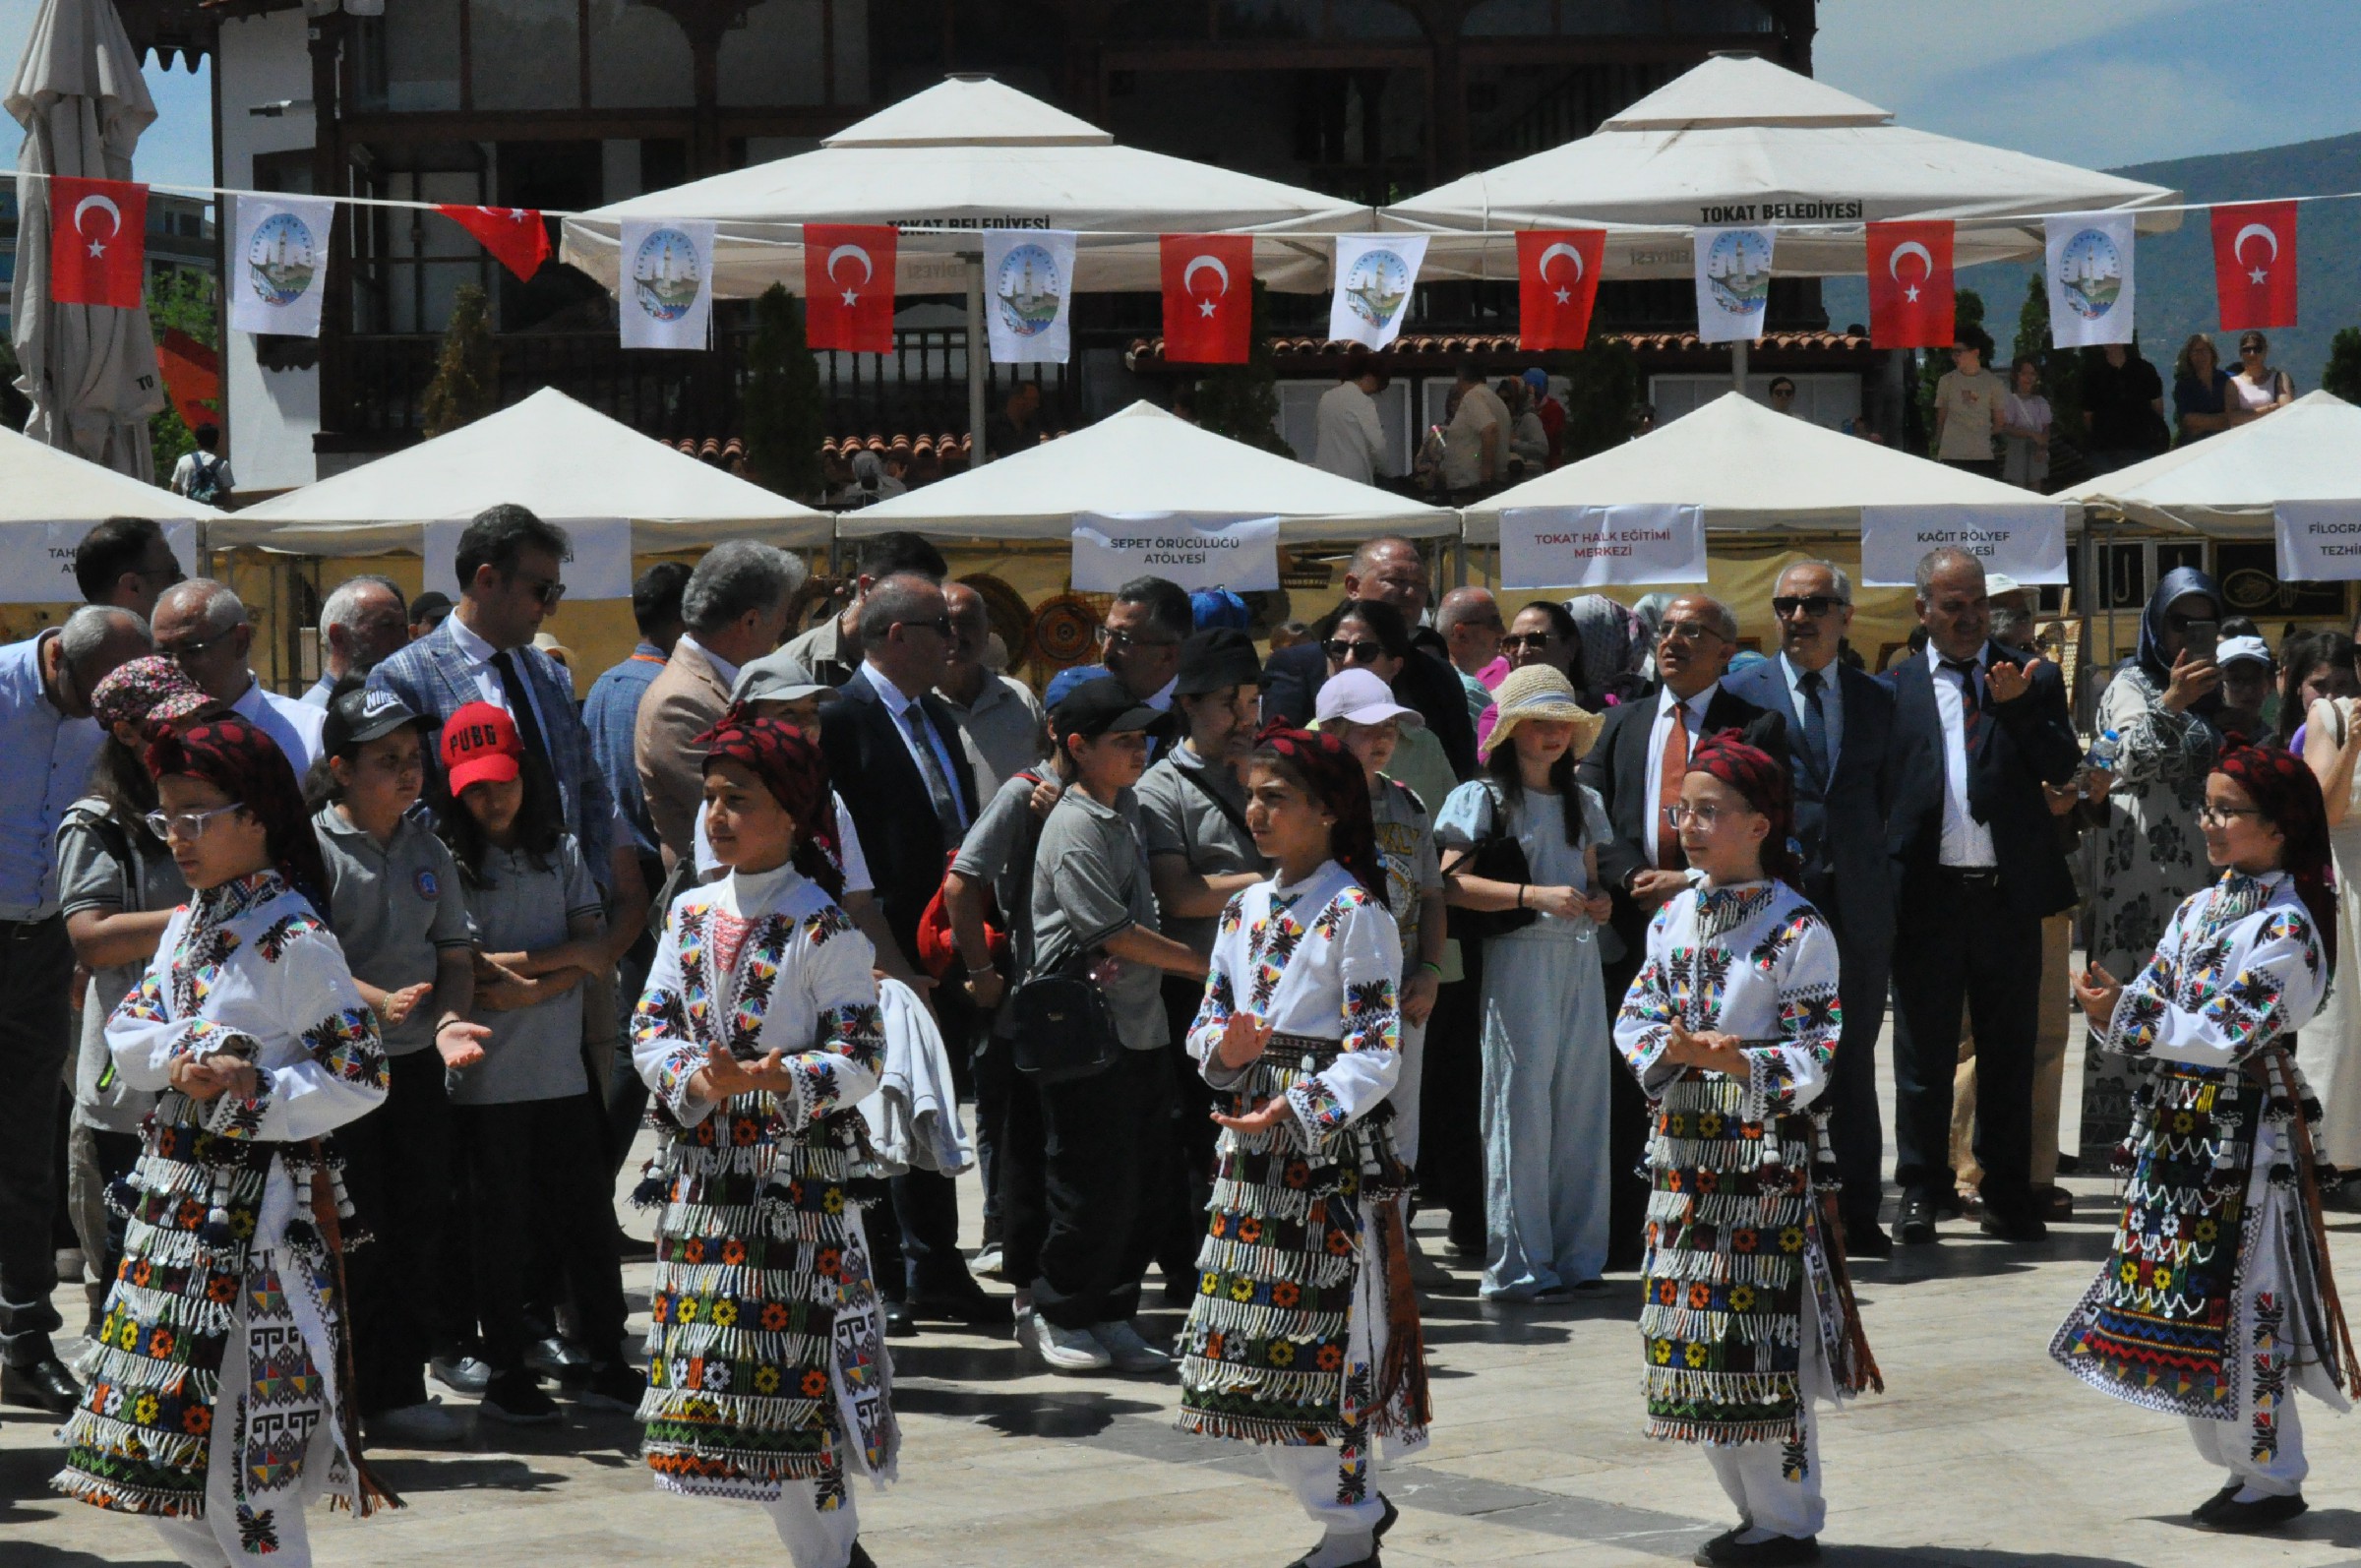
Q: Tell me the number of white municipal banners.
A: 6